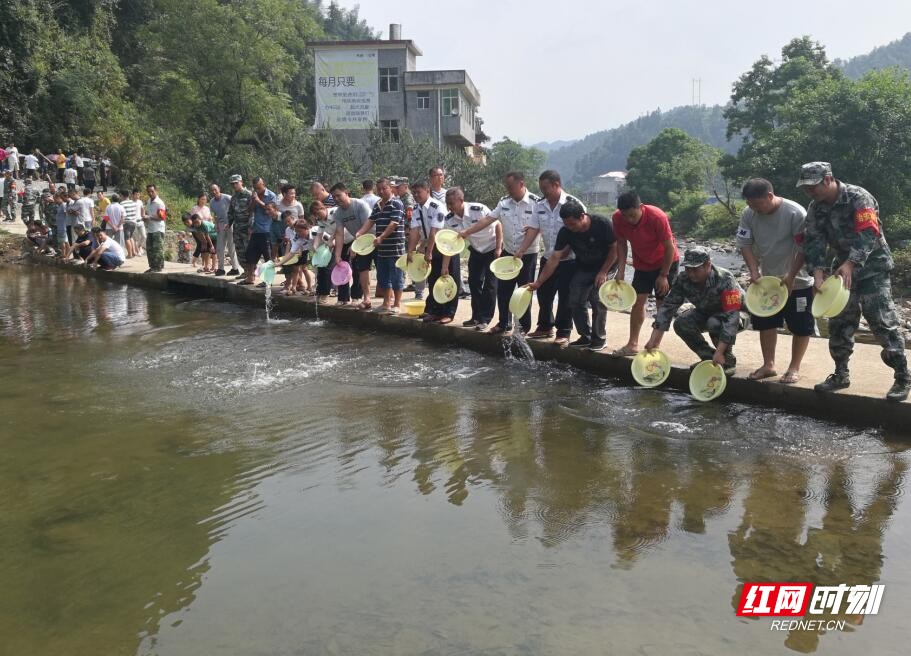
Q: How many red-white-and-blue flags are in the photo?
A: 0